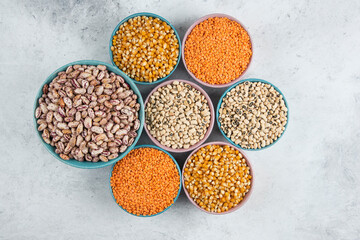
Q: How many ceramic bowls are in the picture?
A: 7